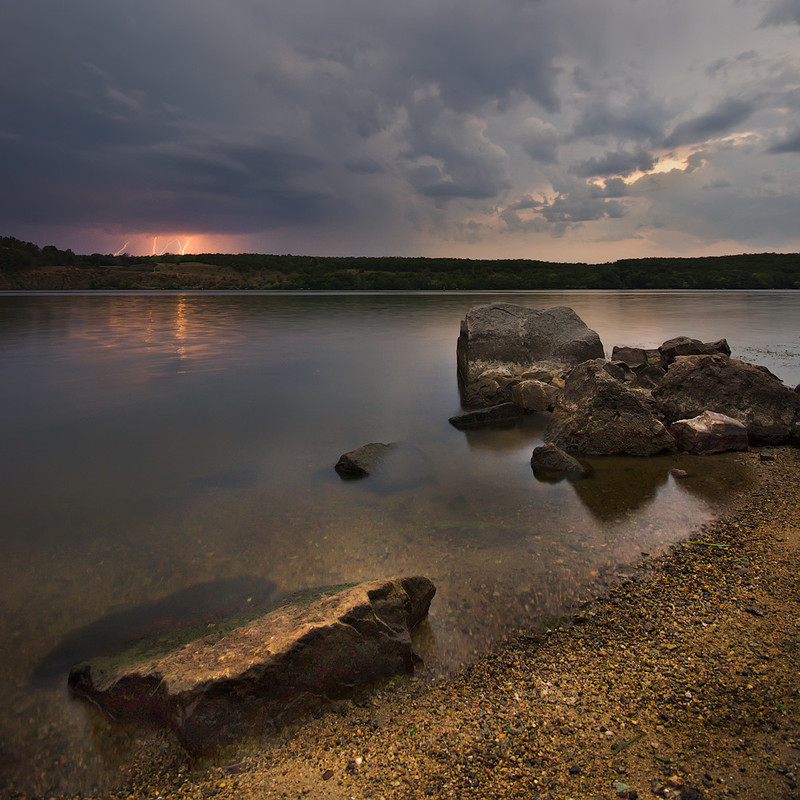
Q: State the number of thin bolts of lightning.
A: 5